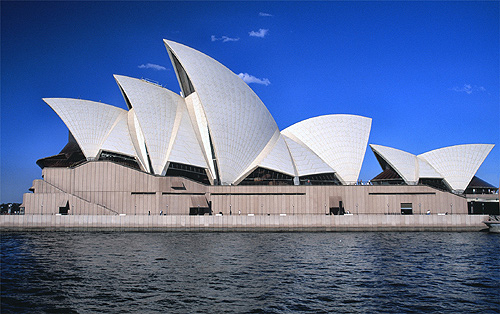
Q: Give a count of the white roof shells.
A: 6